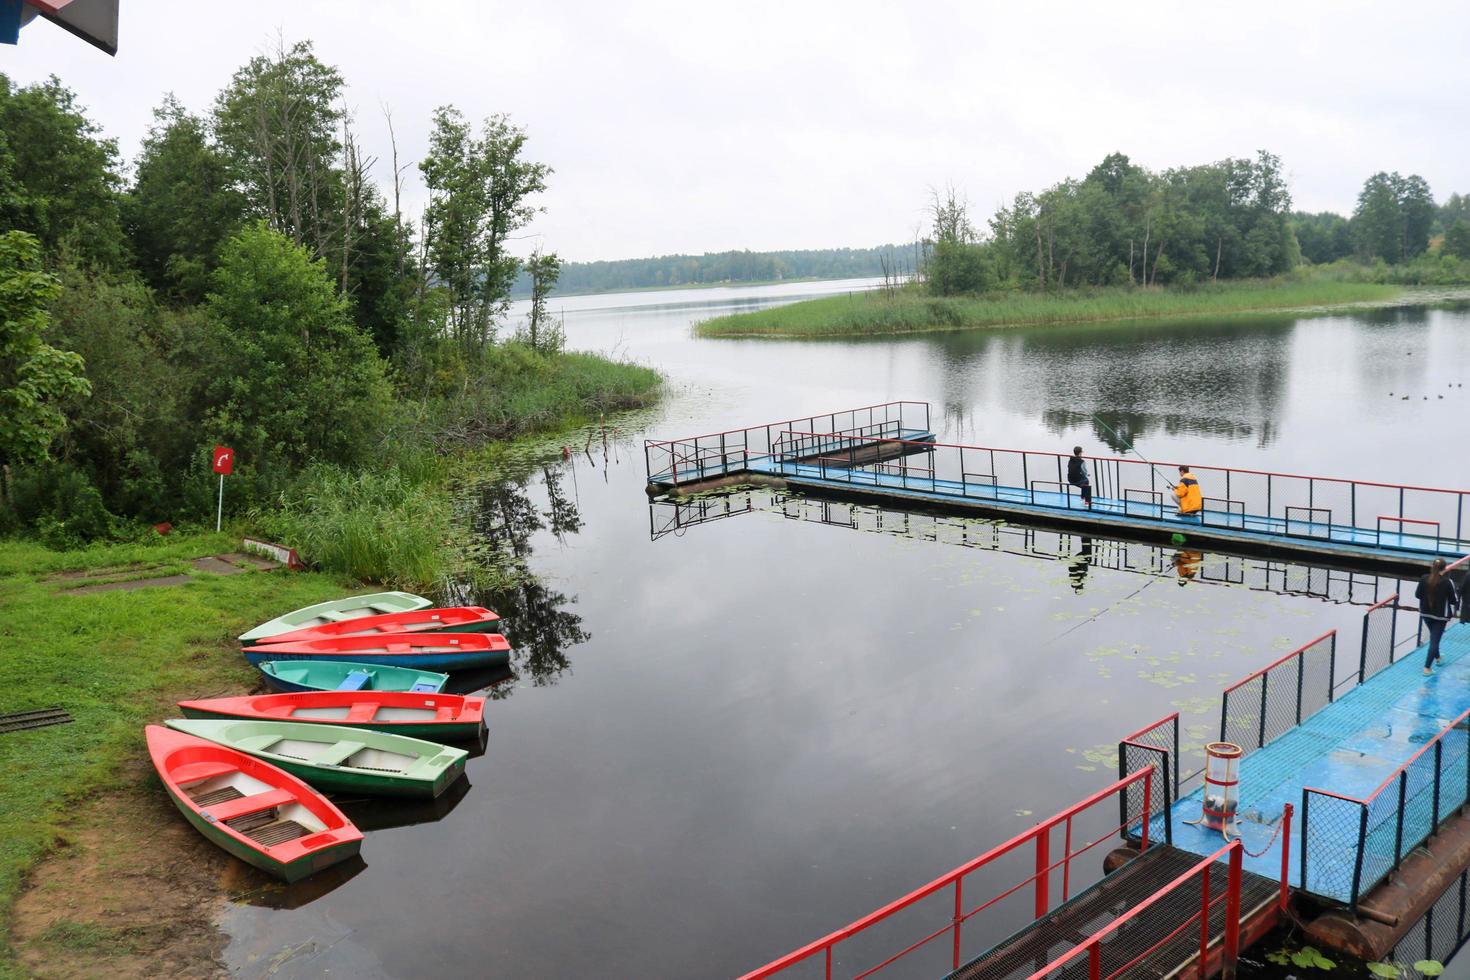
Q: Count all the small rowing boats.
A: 7